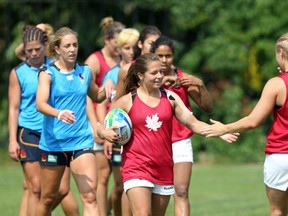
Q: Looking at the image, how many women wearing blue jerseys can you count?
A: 3